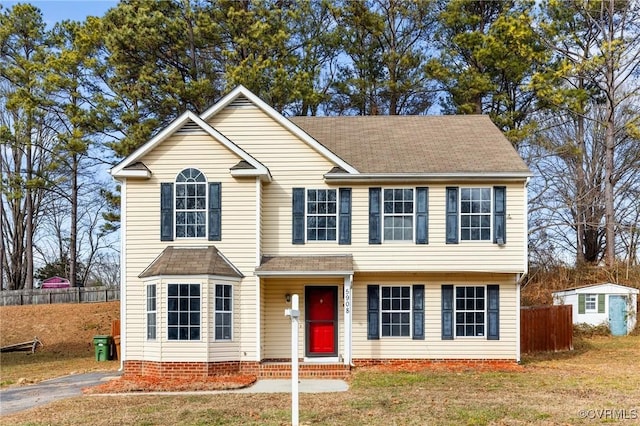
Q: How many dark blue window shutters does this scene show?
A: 12